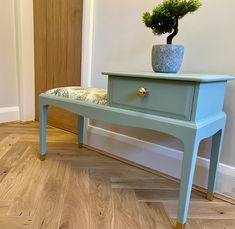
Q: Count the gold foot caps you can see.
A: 4